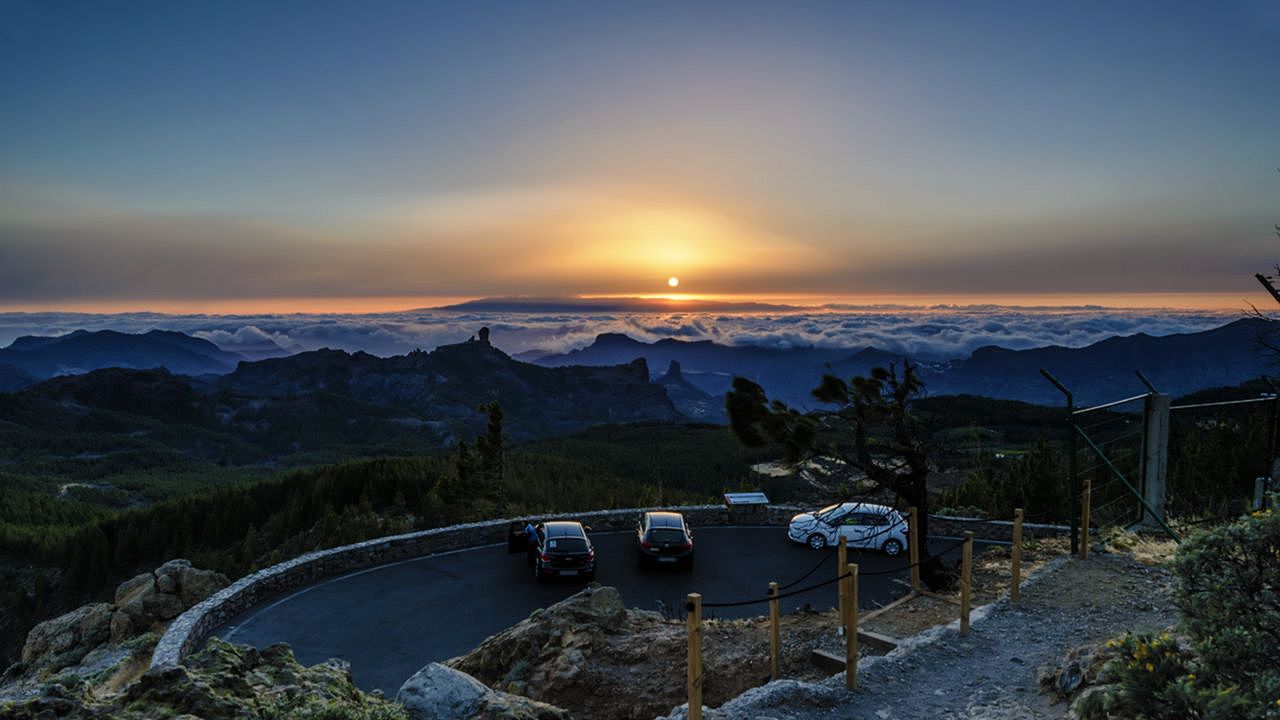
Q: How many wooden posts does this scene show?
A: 8